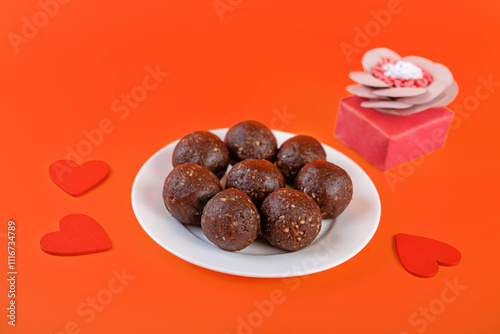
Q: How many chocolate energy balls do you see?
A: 8